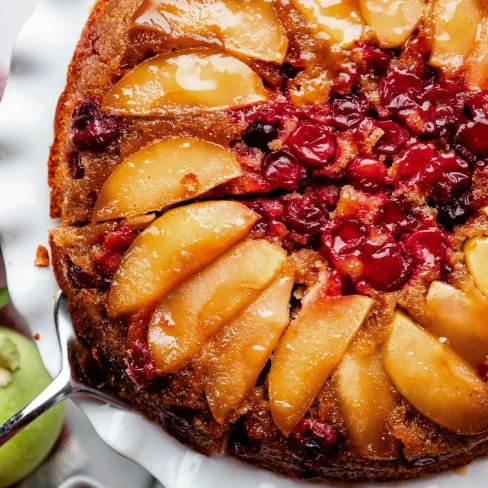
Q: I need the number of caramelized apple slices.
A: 15